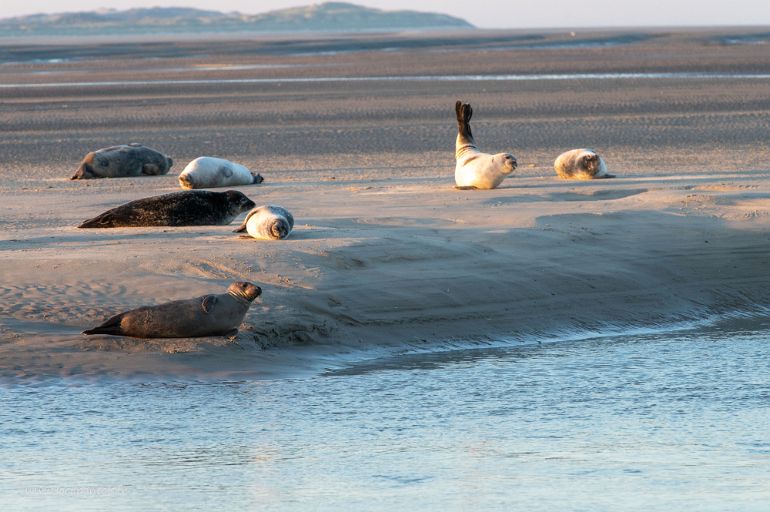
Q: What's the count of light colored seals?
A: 4